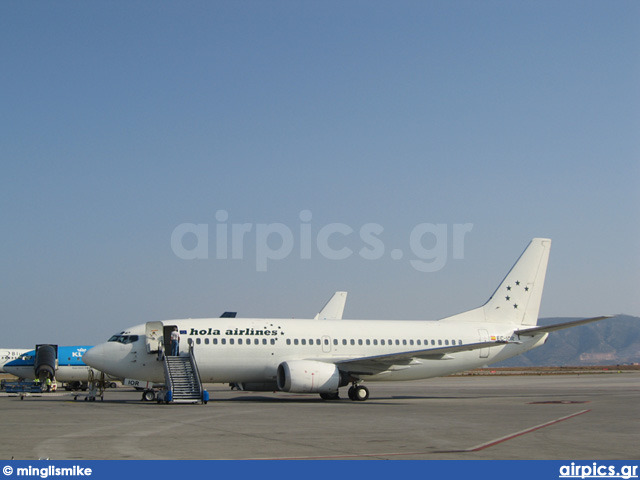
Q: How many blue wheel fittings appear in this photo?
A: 2